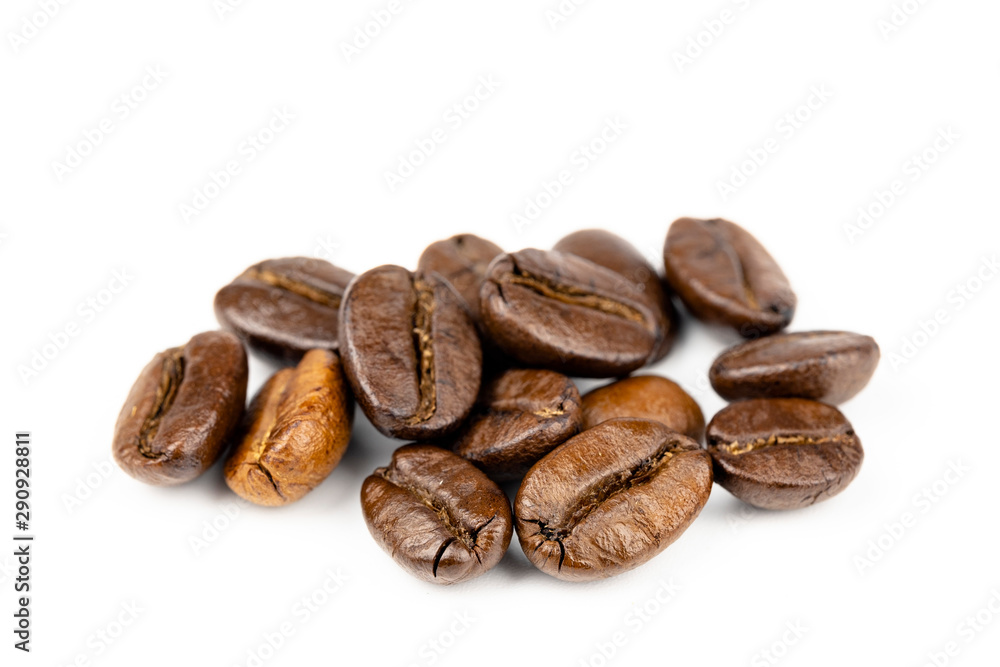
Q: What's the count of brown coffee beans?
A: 14